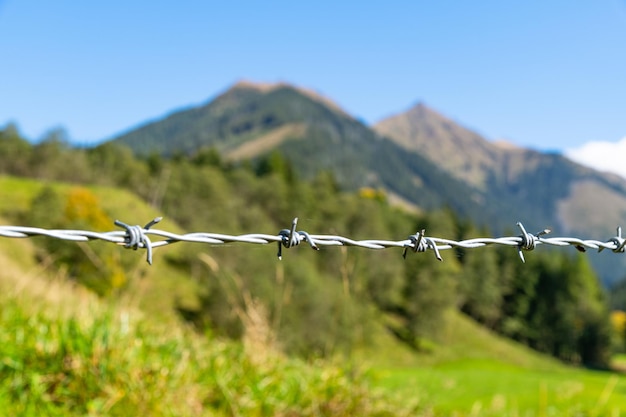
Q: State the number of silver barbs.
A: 5